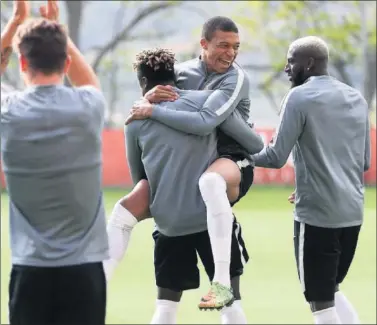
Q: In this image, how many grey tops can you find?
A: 4